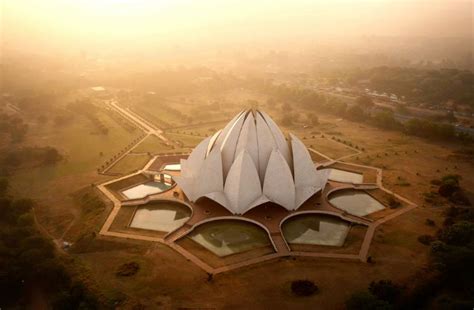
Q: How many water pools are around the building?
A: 7